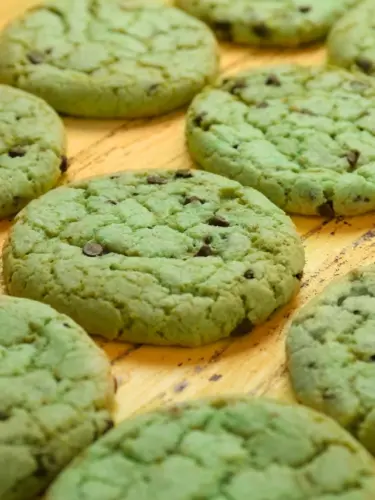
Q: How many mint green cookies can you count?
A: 9